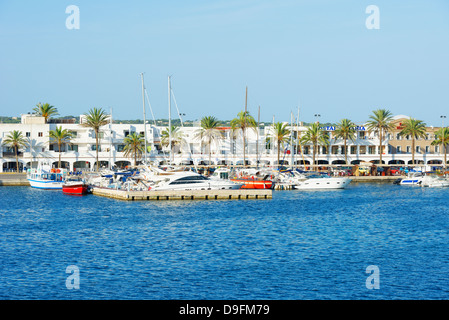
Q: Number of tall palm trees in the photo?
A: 14